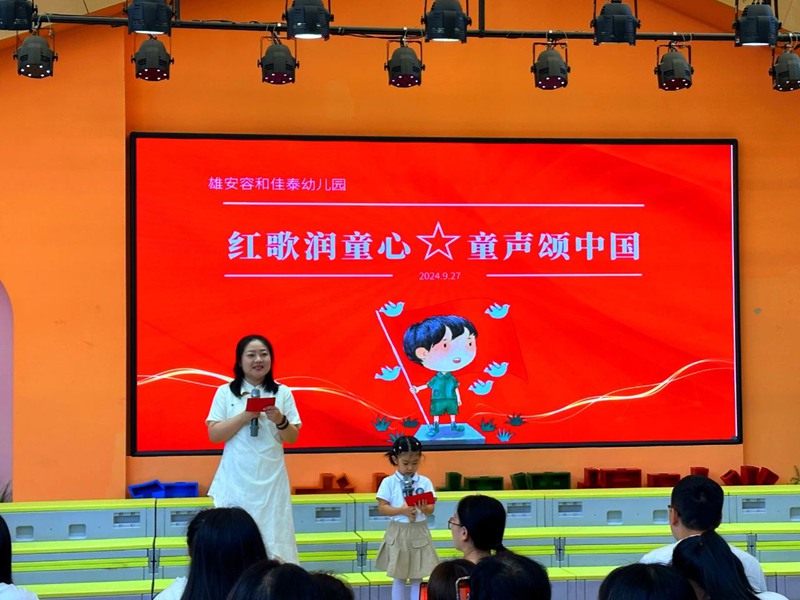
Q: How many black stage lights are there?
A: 13